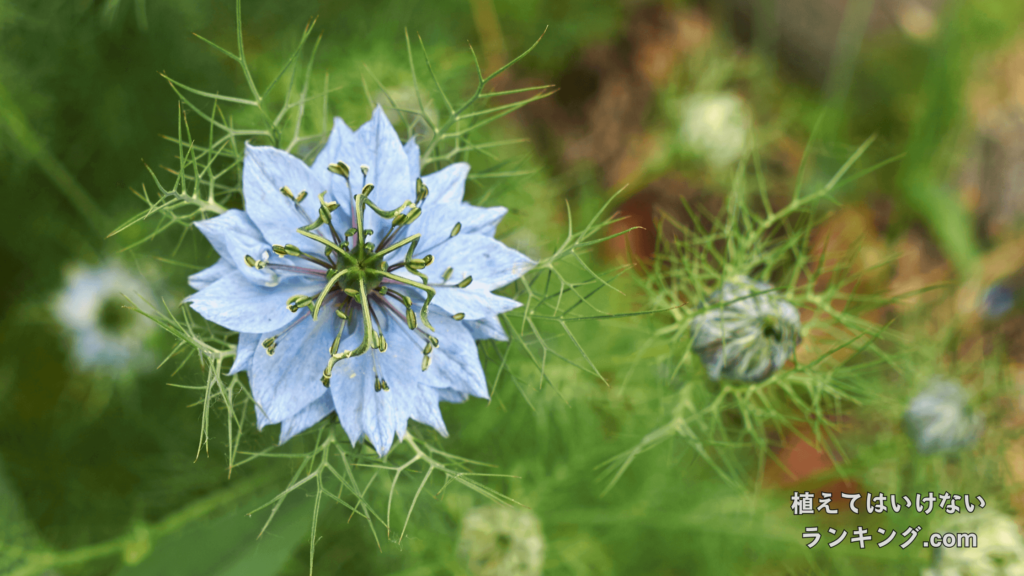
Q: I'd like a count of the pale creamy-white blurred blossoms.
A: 3